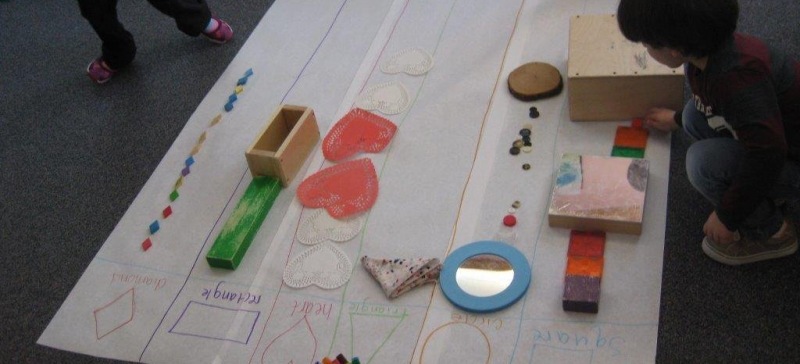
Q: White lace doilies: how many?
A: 4